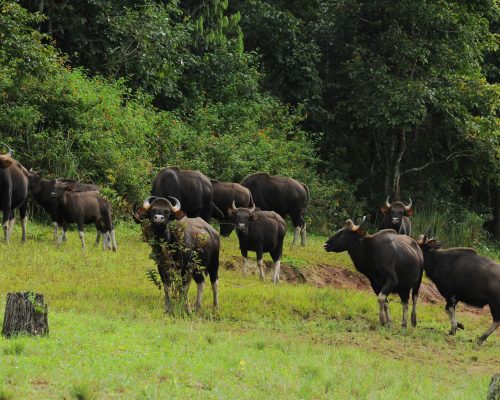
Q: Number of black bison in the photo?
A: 11